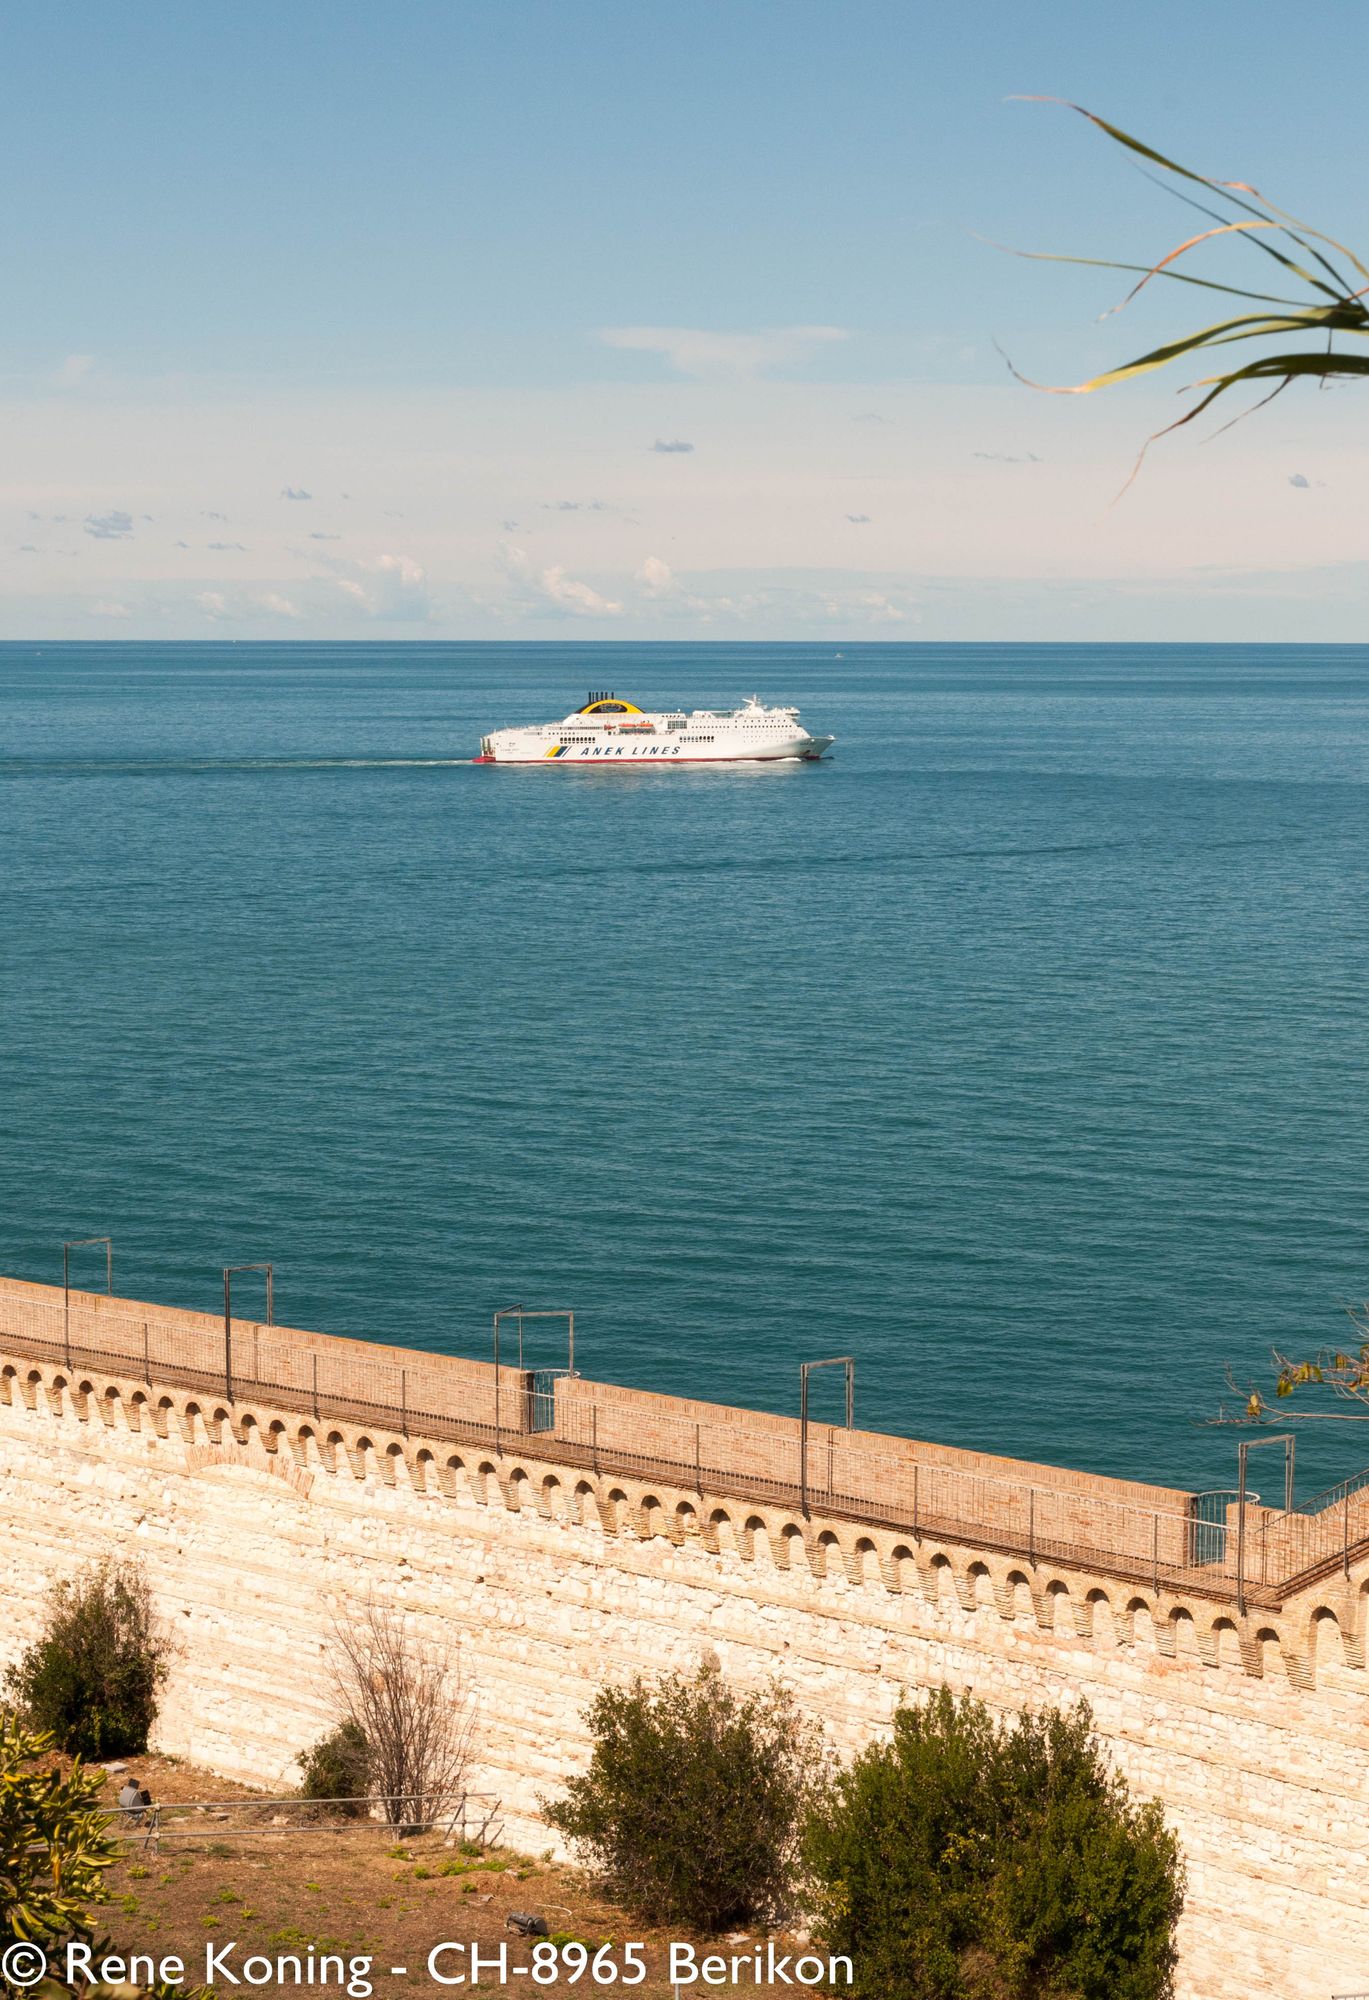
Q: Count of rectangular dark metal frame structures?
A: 5